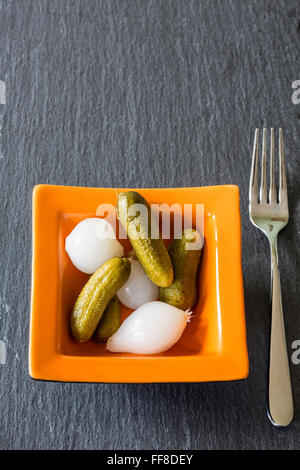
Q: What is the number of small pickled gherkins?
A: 4